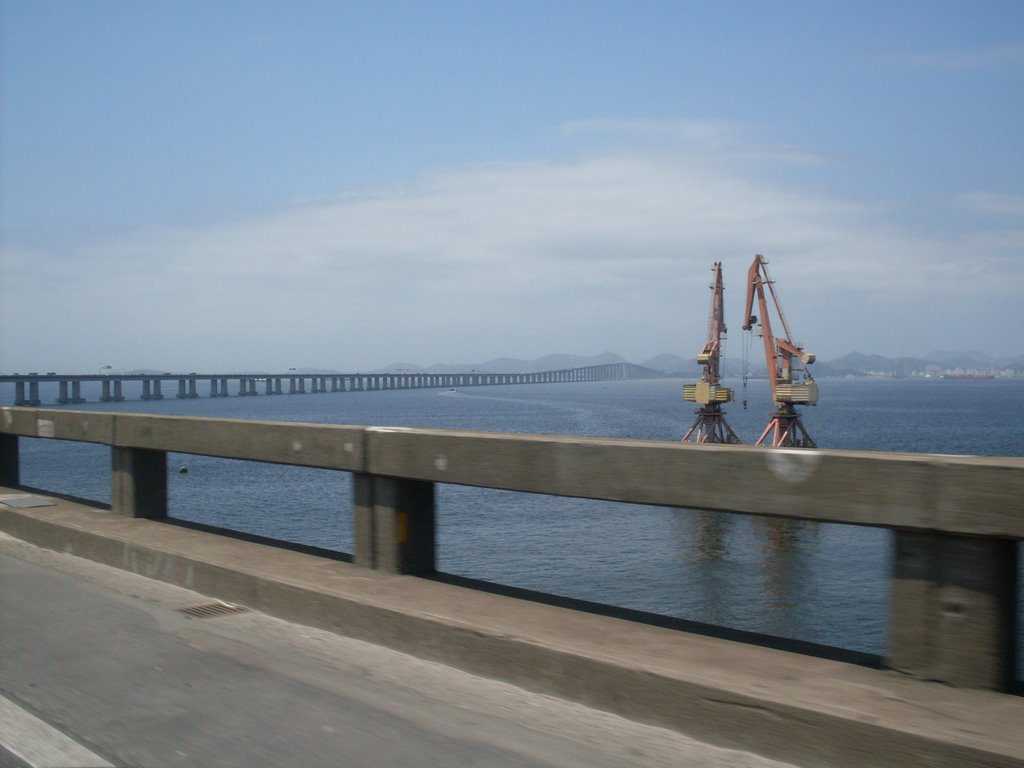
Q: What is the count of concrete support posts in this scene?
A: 4